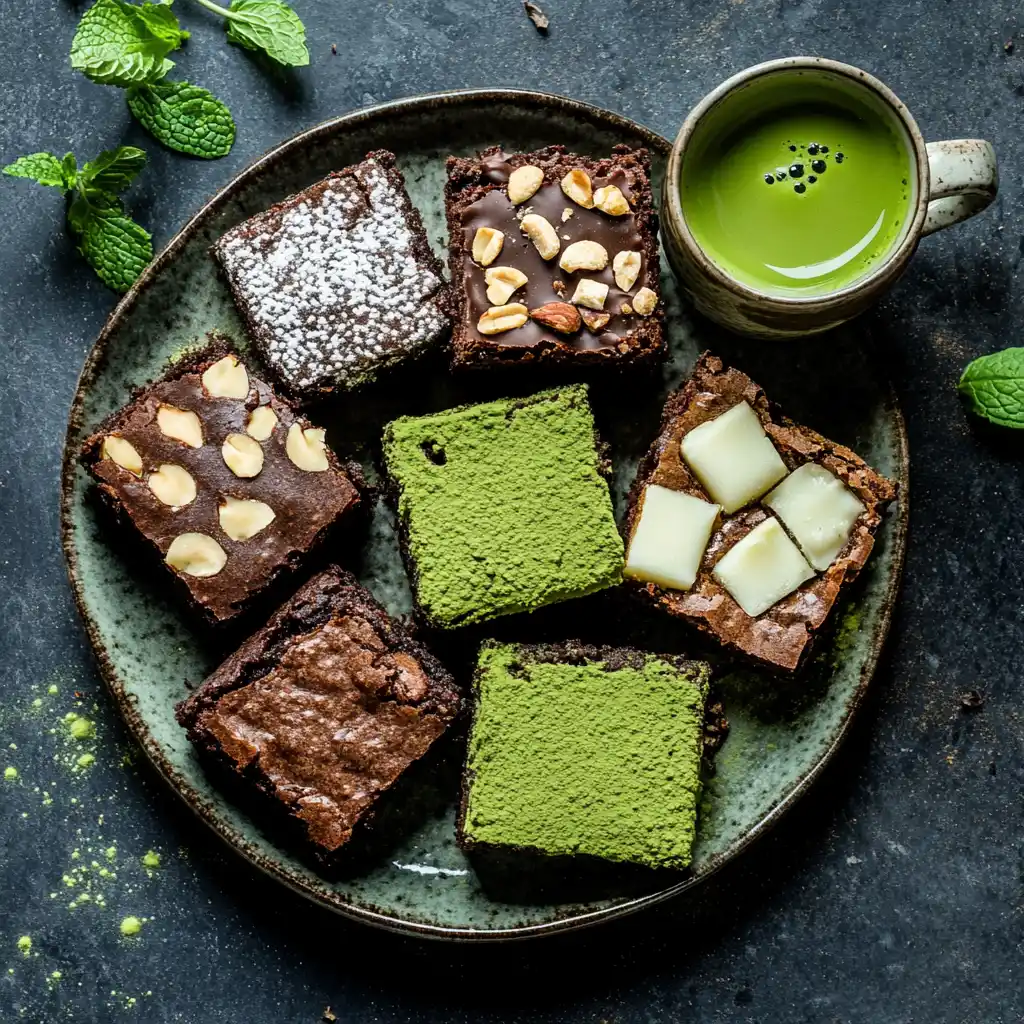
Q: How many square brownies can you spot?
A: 7